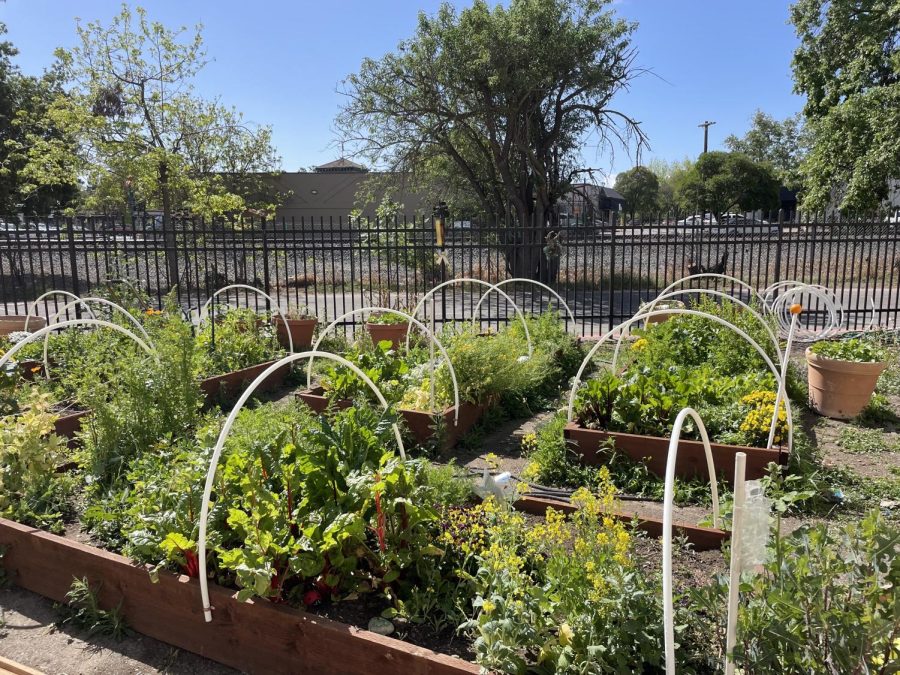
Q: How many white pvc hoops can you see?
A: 12